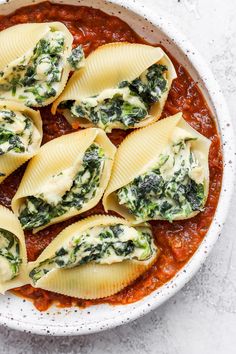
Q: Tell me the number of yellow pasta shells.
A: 7